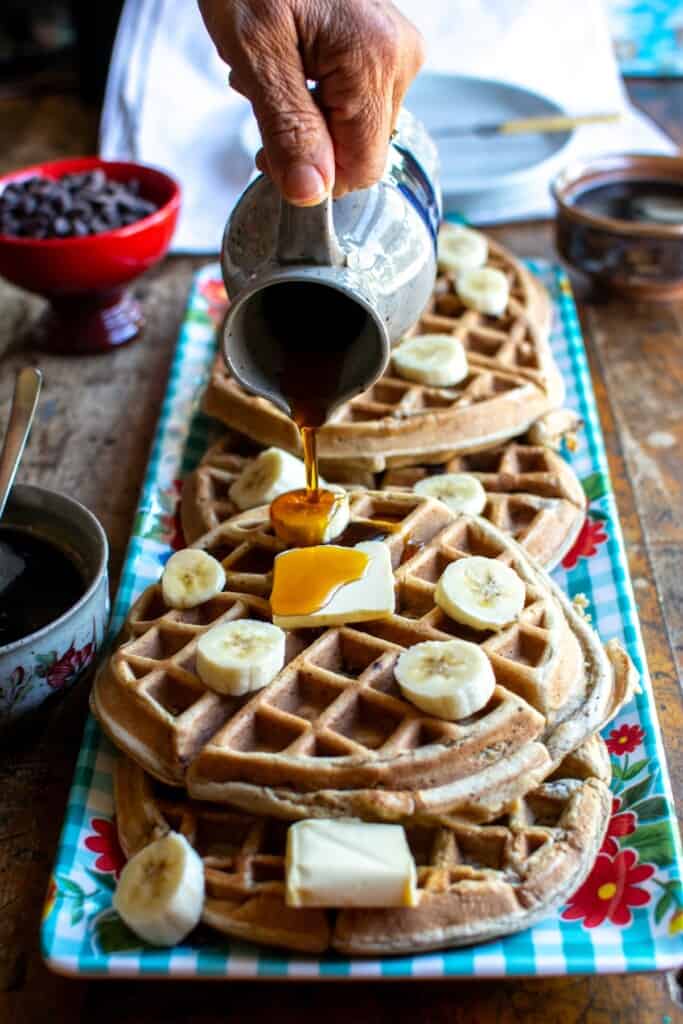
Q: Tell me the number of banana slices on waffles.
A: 11